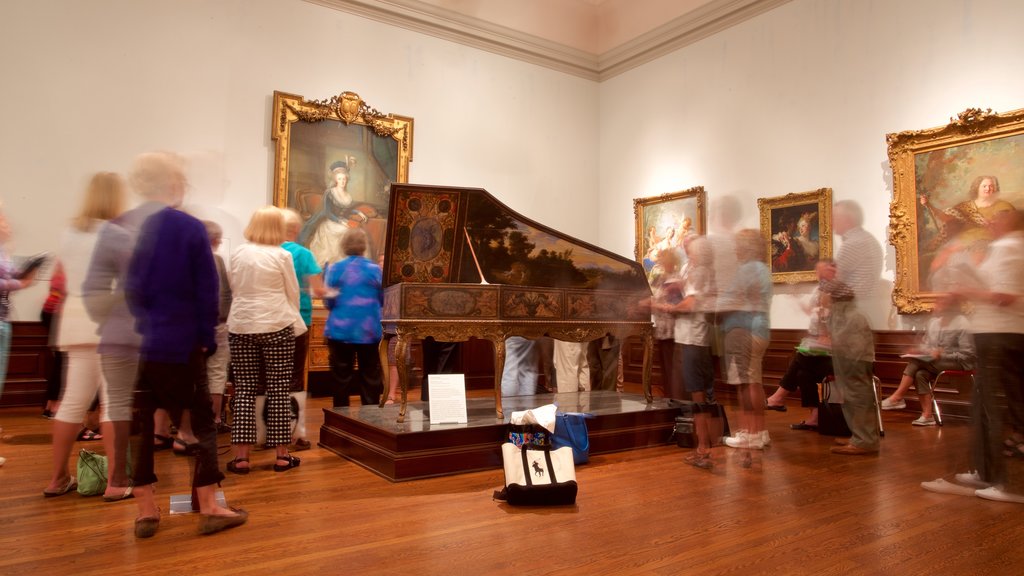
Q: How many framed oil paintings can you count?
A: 4